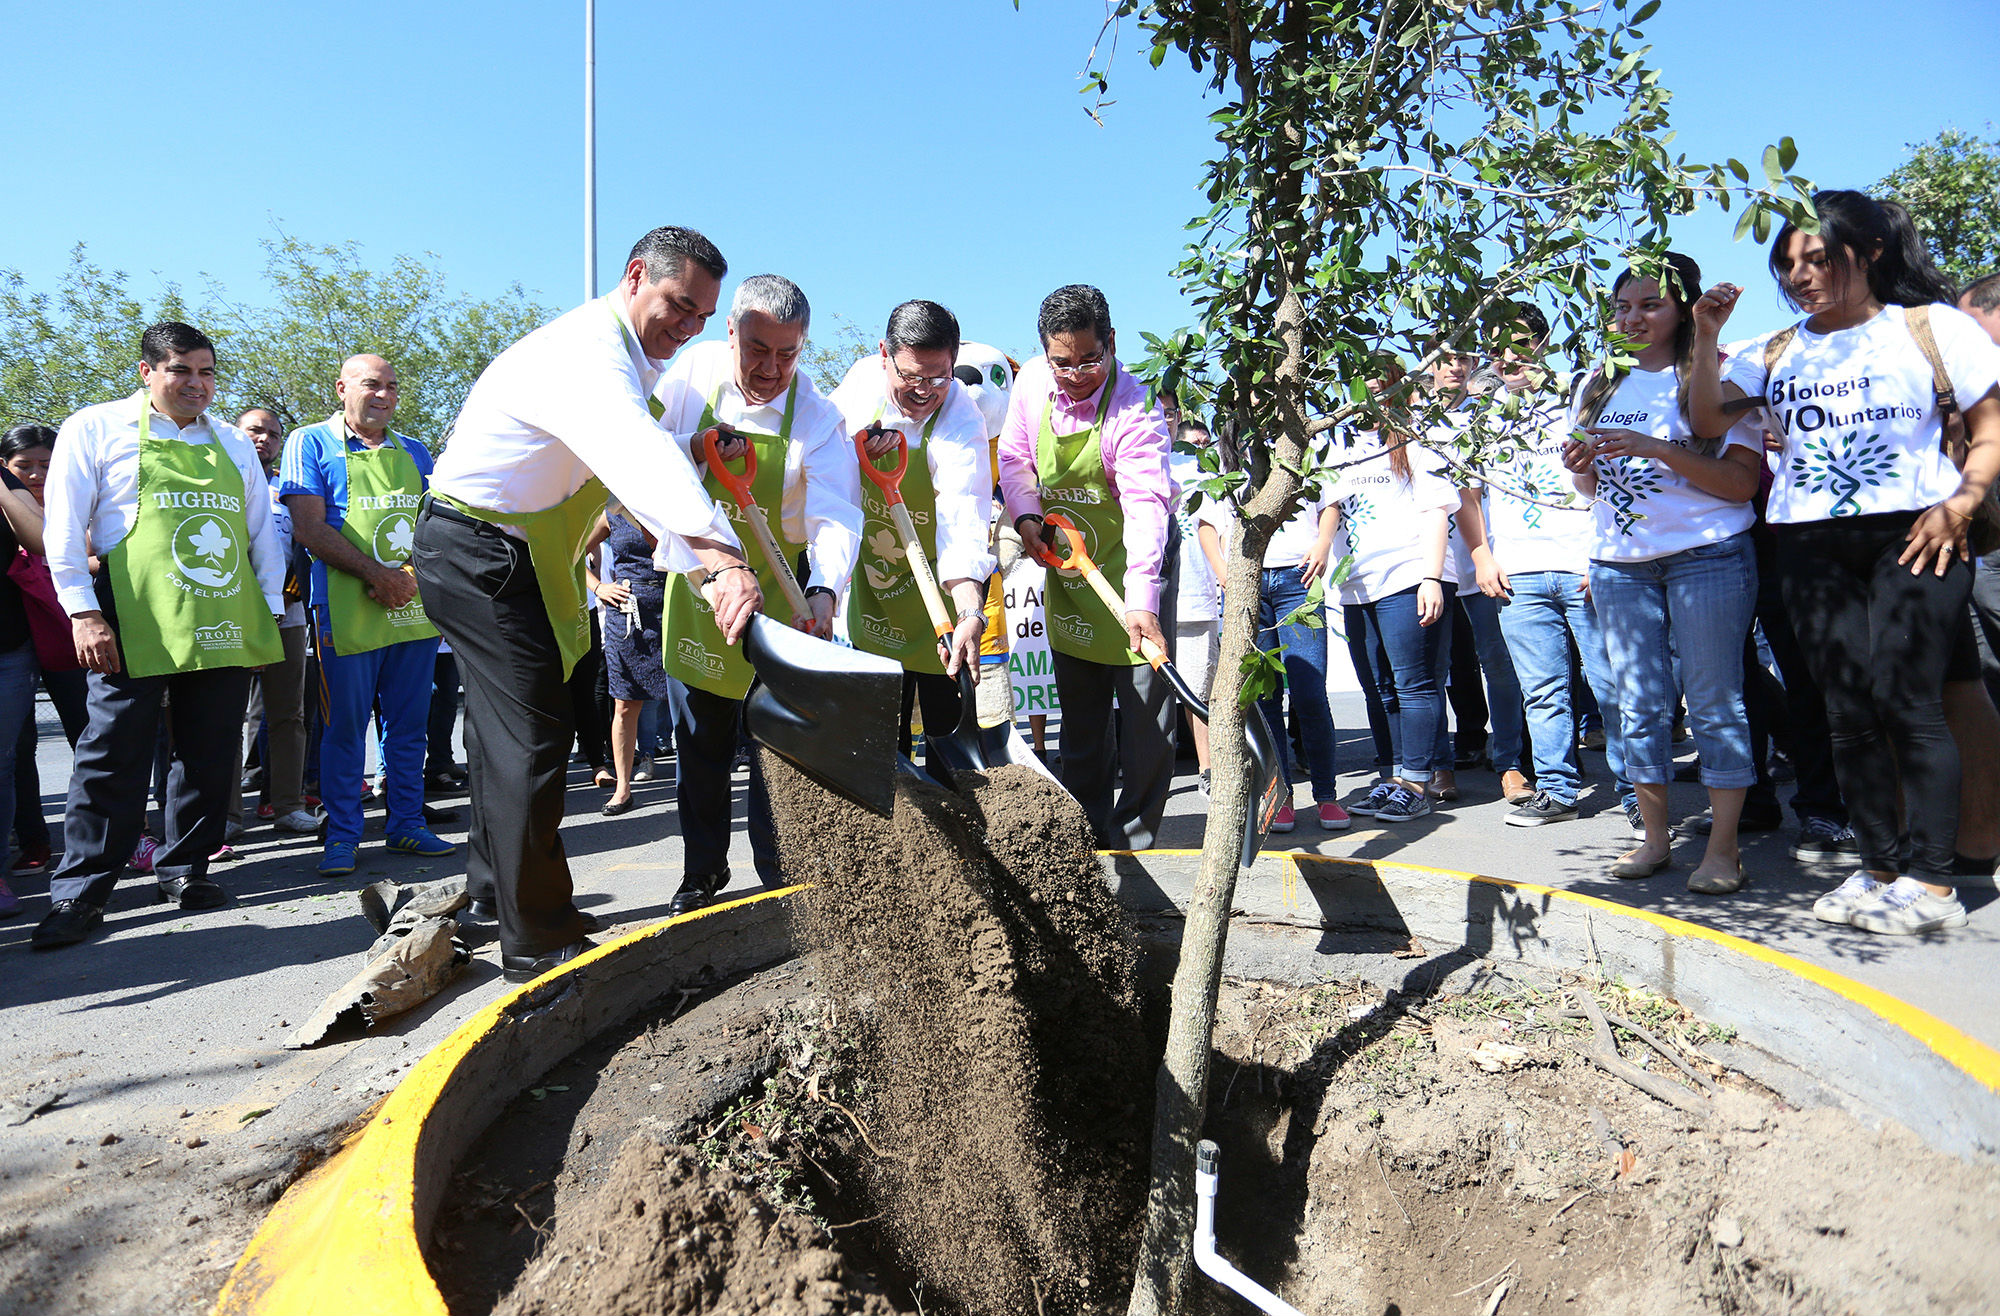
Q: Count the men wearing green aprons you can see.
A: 6